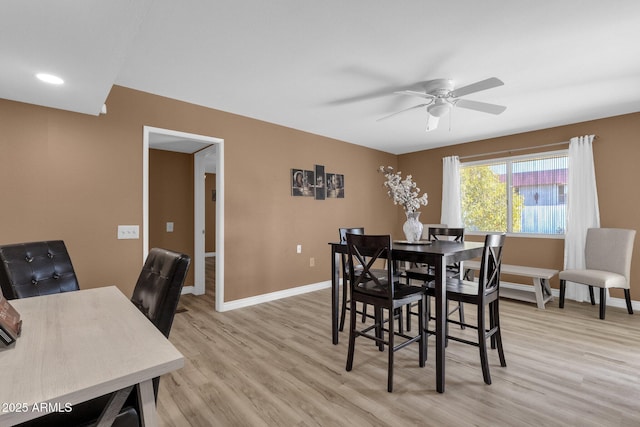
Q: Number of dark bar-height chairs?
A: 4